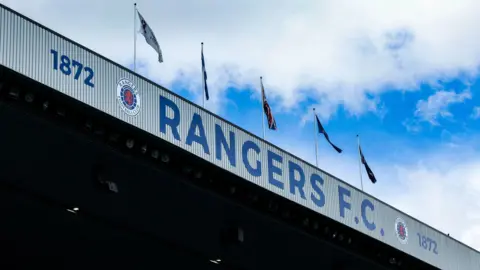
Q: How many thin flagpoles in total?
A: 5